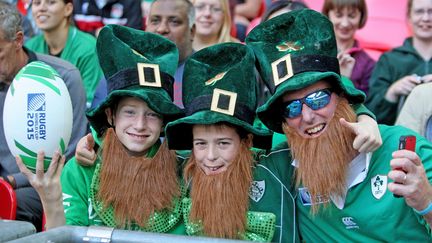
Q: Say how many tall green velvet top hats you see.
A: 3